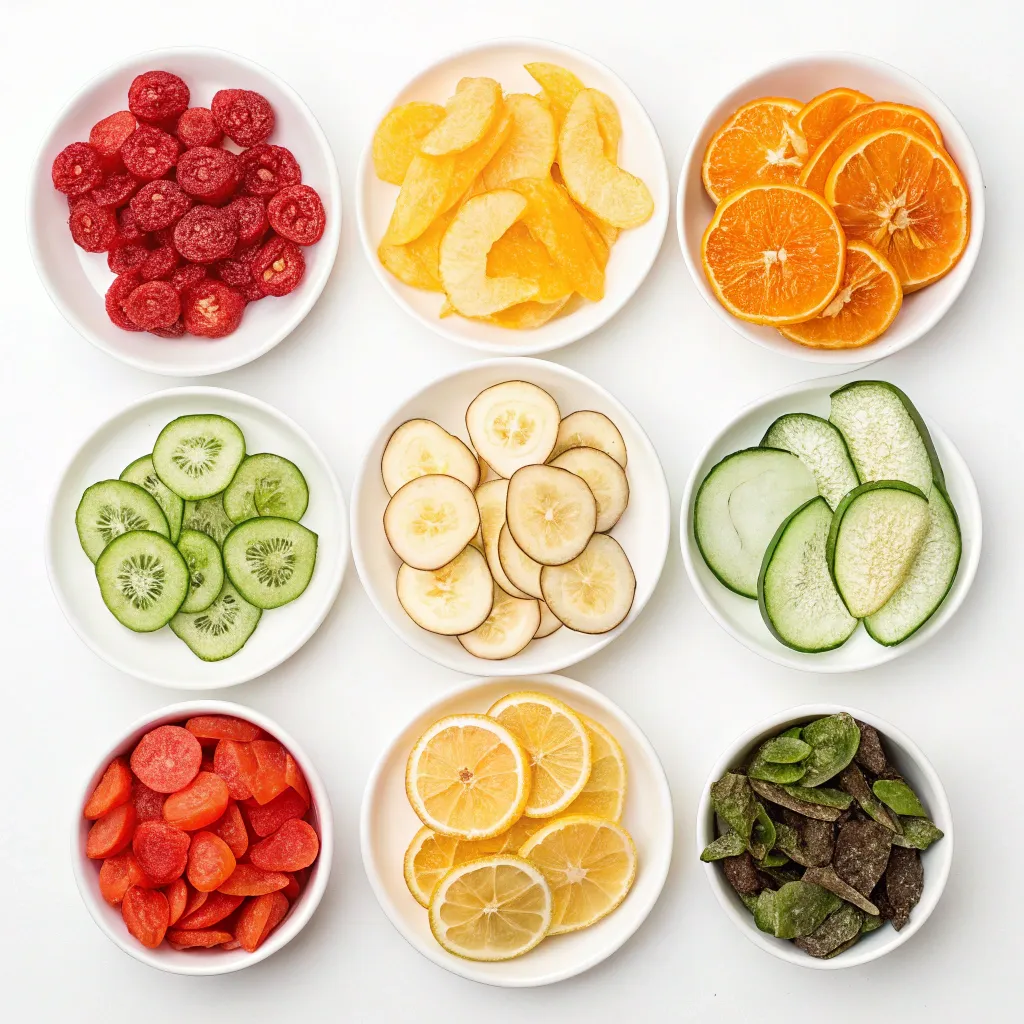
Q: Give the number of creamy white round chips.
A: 12